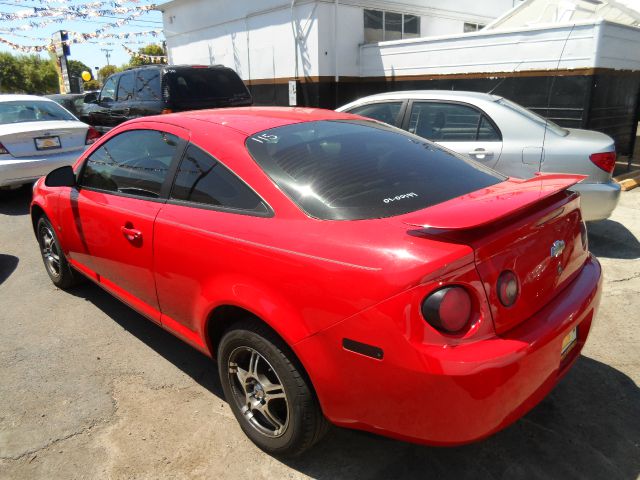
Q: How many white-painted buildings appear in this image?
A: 1